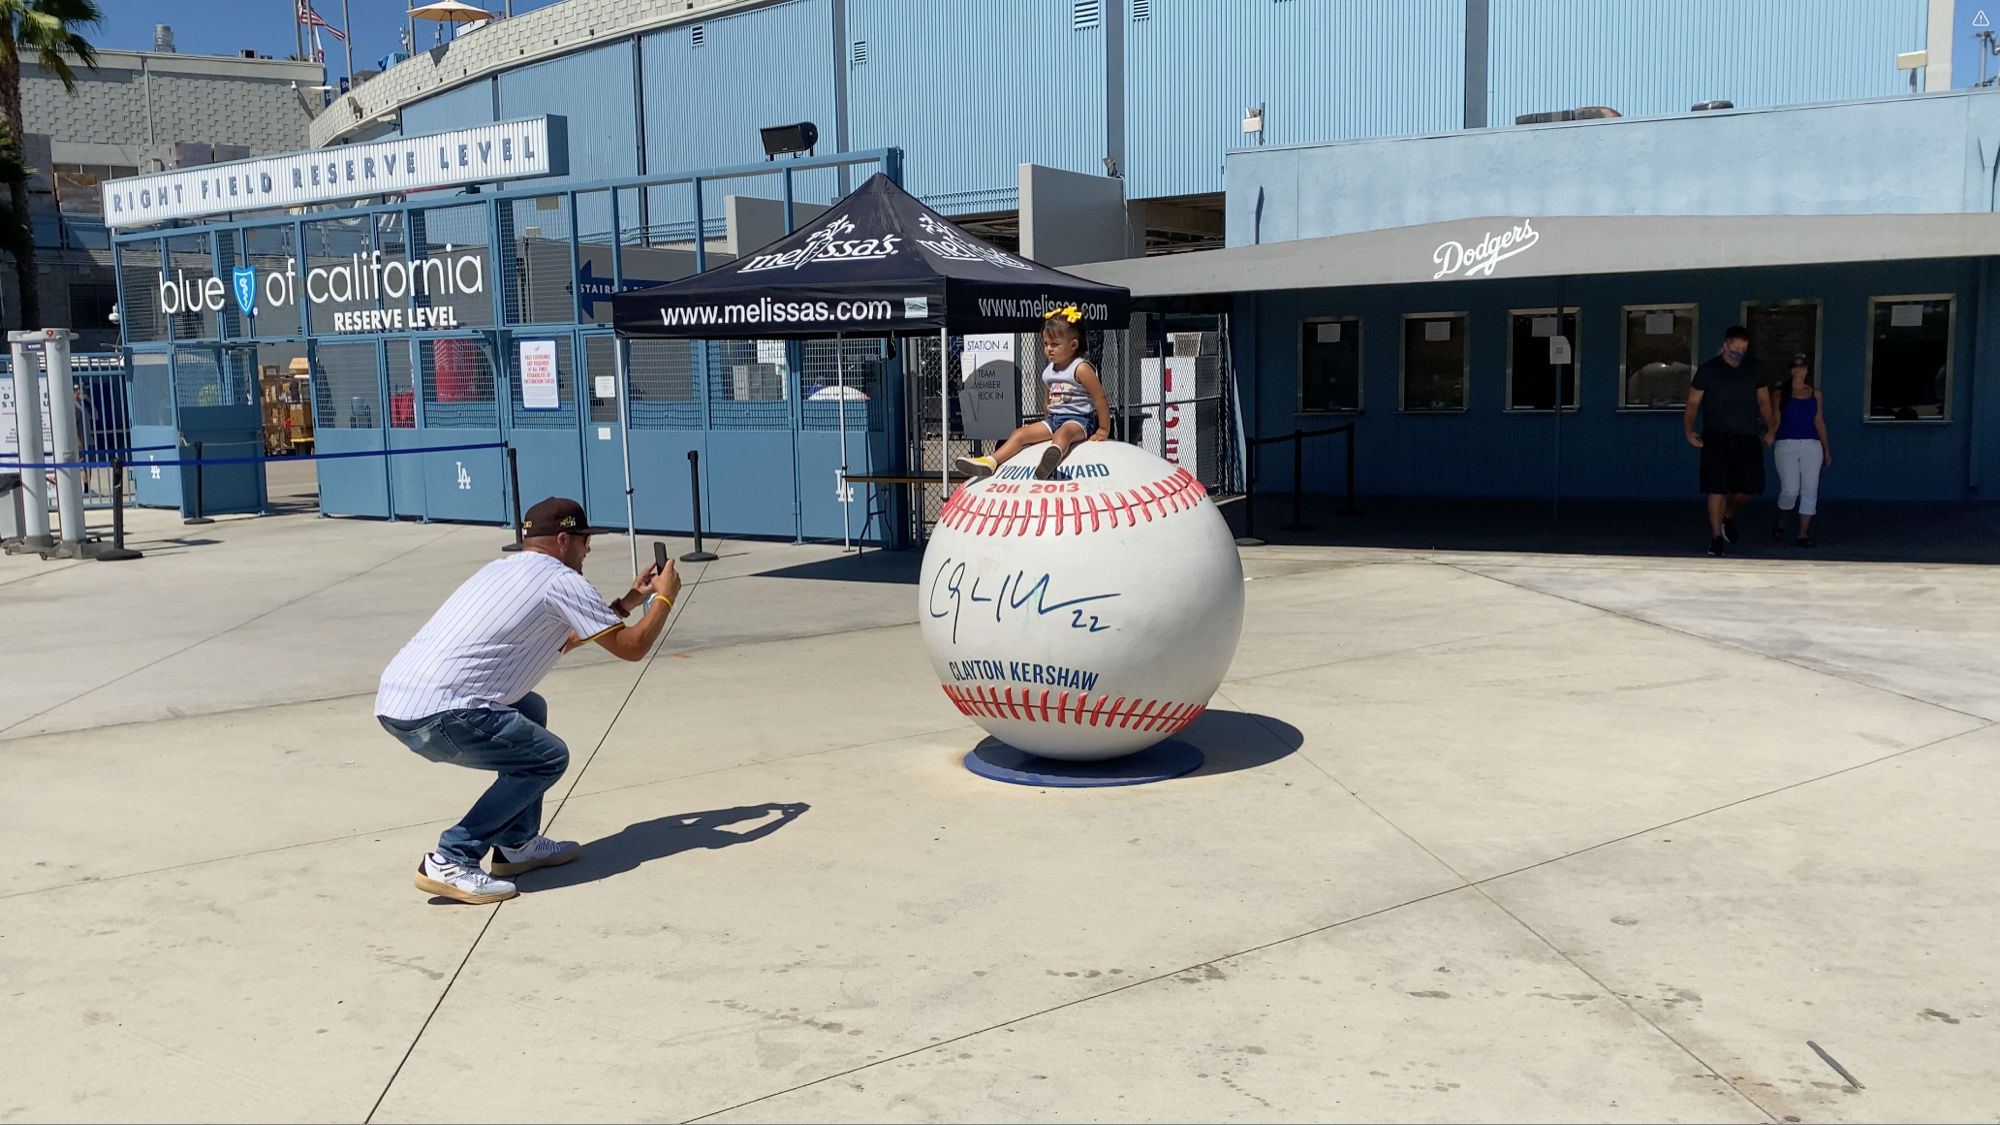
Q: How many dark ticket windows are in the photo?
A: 6